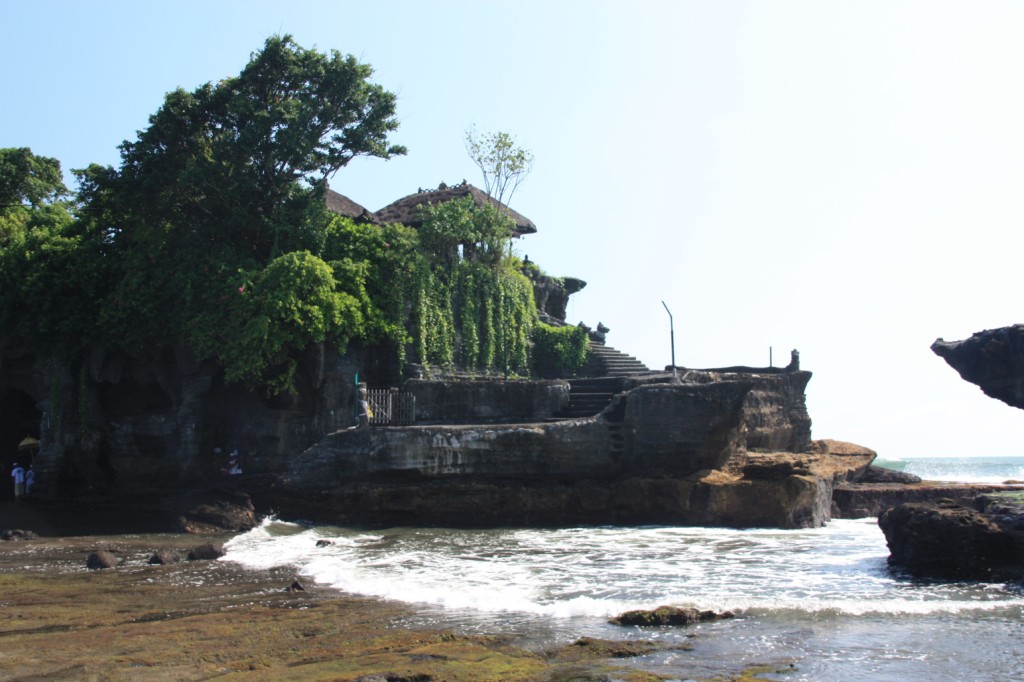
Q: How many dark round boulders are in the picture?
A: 3